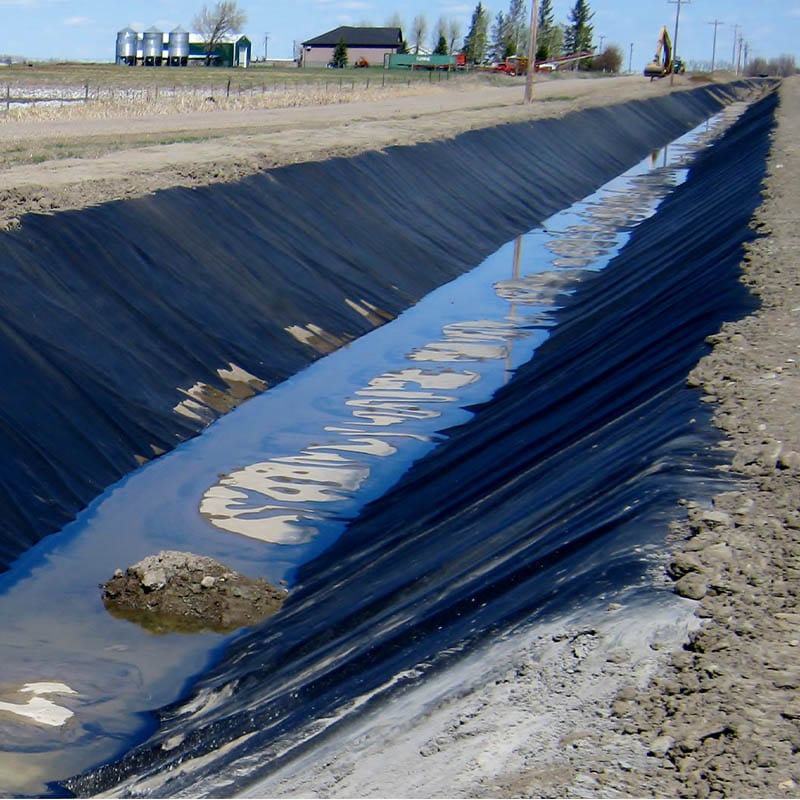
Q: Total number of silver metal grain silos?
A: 3